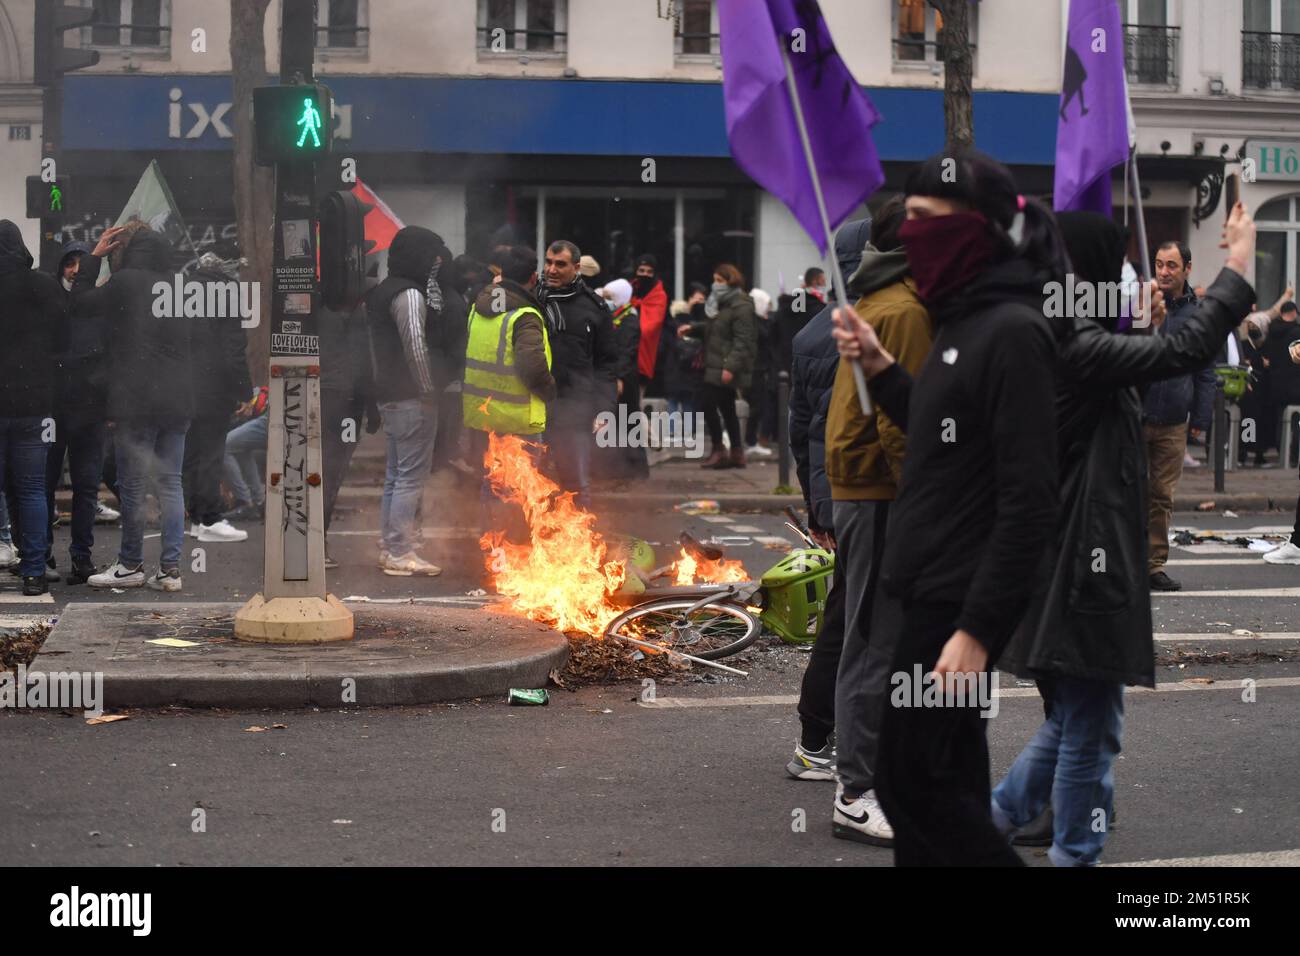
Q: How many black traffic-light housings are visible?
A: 4